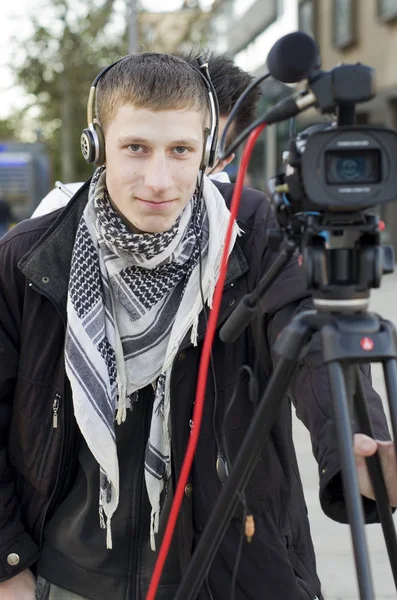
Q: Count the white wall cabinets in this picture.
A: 0